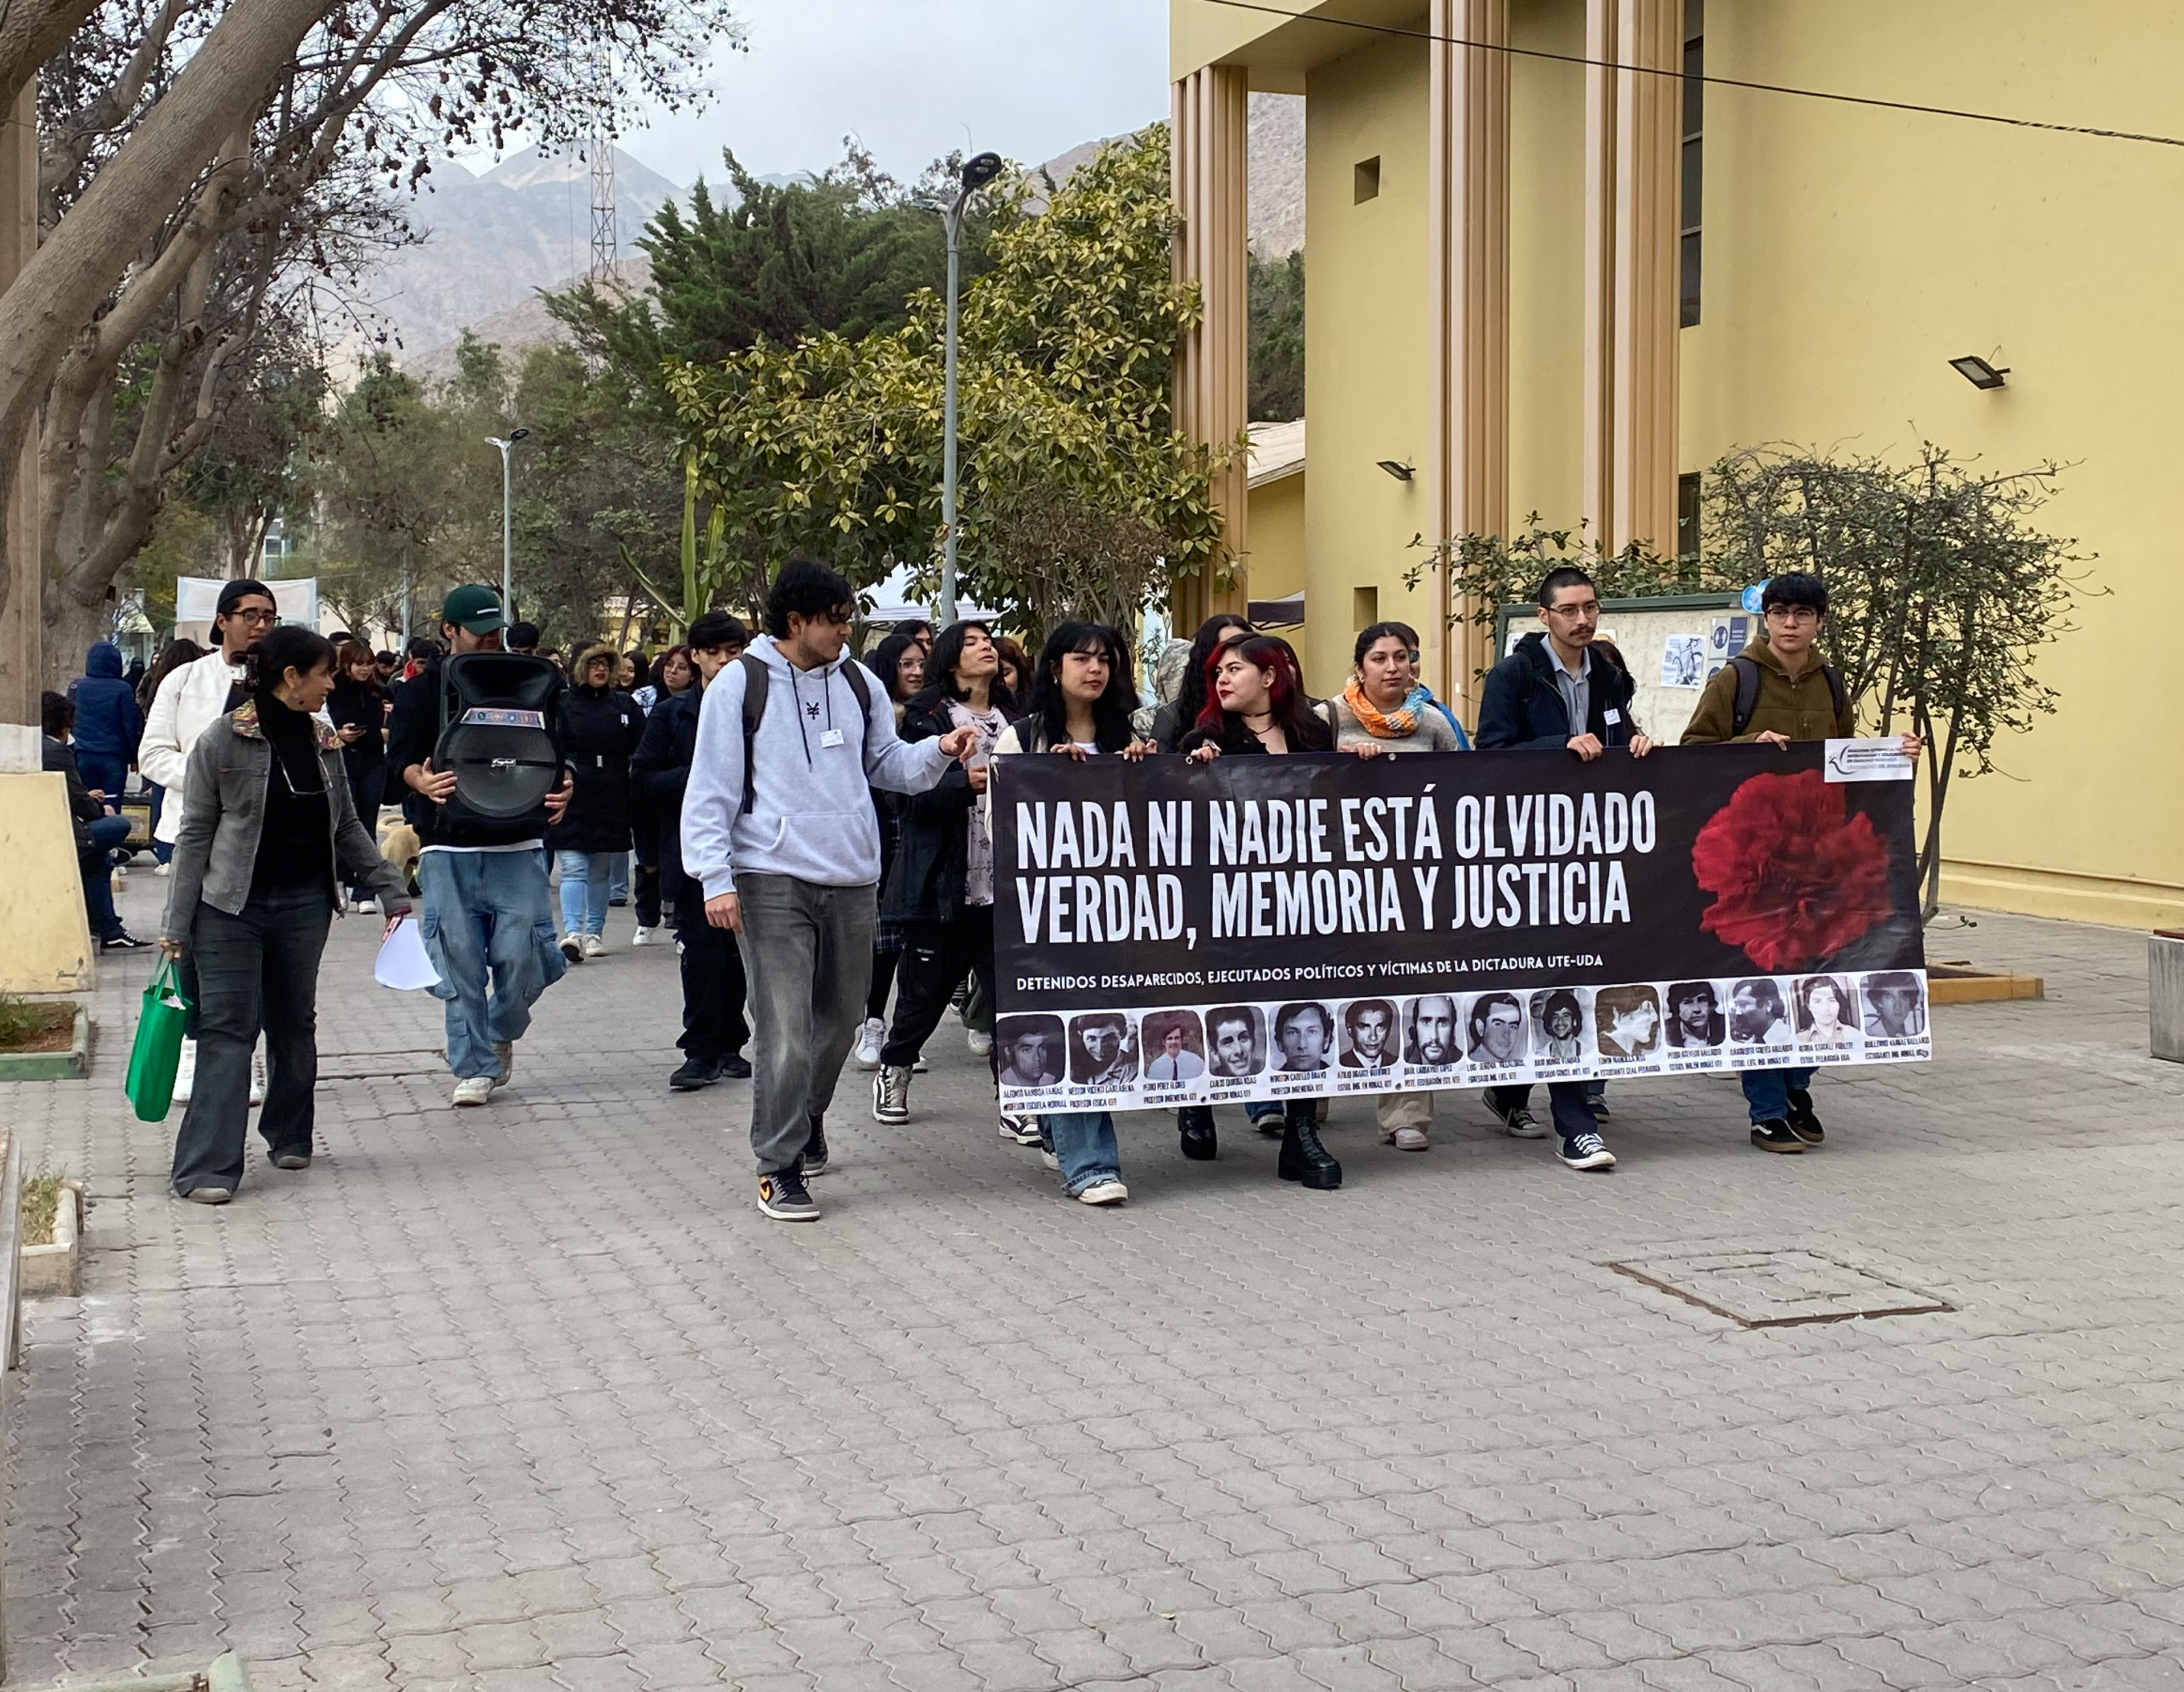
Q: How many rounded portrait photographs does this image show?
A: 14